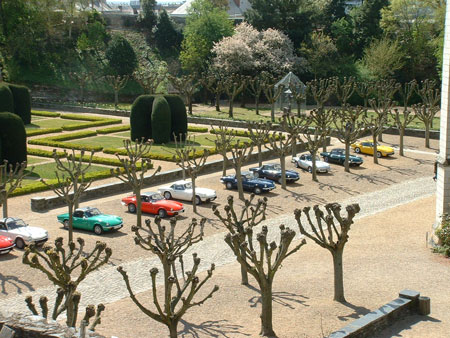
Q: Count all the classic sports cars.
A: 10